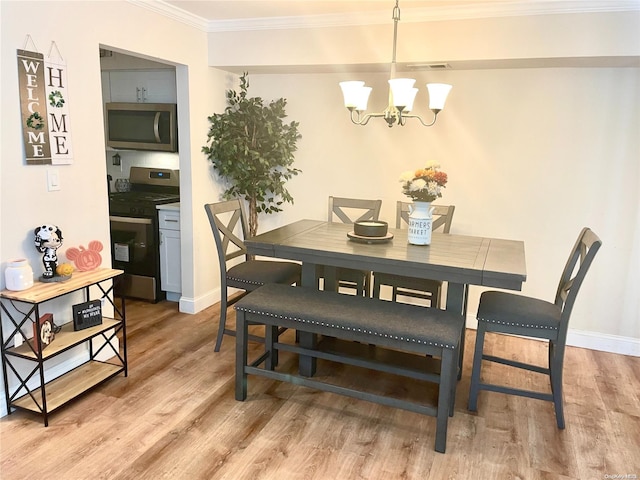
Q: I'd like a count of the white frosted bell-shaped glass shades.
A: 5